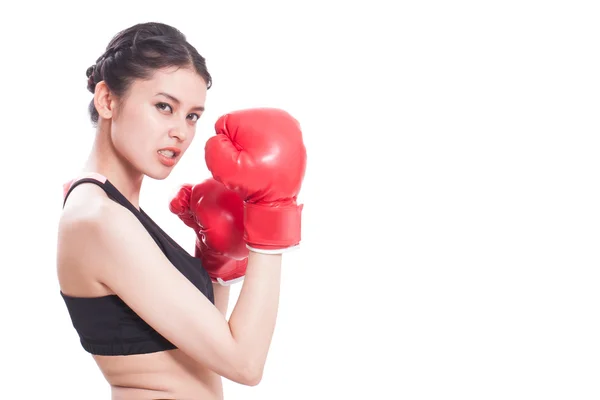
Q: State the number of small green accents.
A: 0